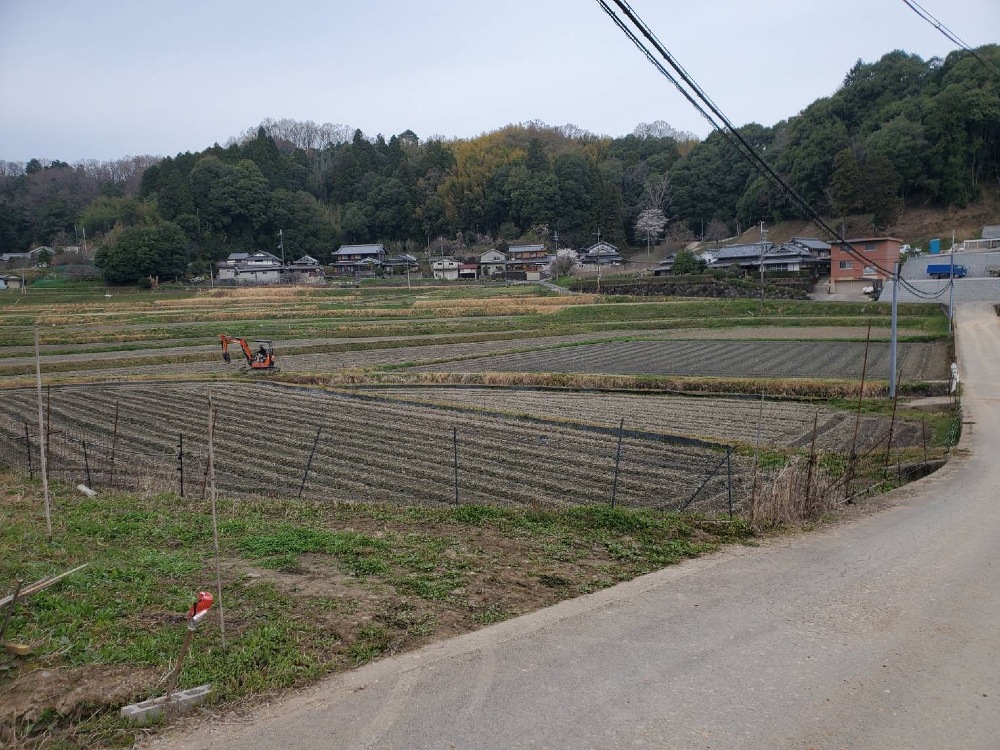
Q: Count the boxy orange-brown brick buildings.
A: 1